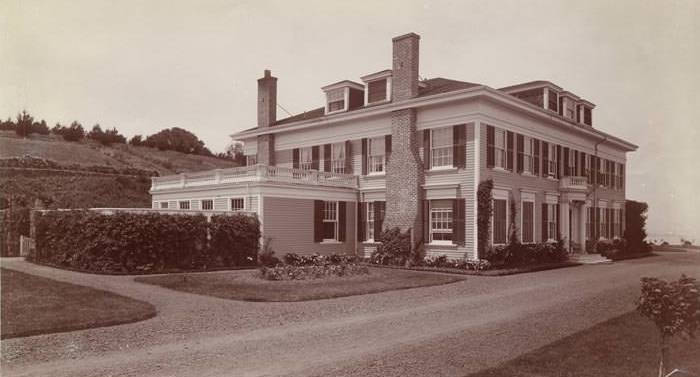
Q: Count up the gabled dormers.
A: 5